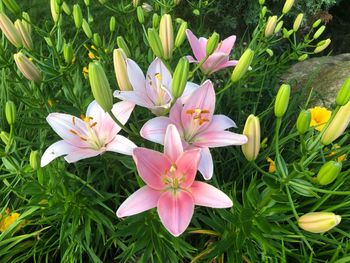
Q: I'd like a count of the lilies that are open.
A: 5